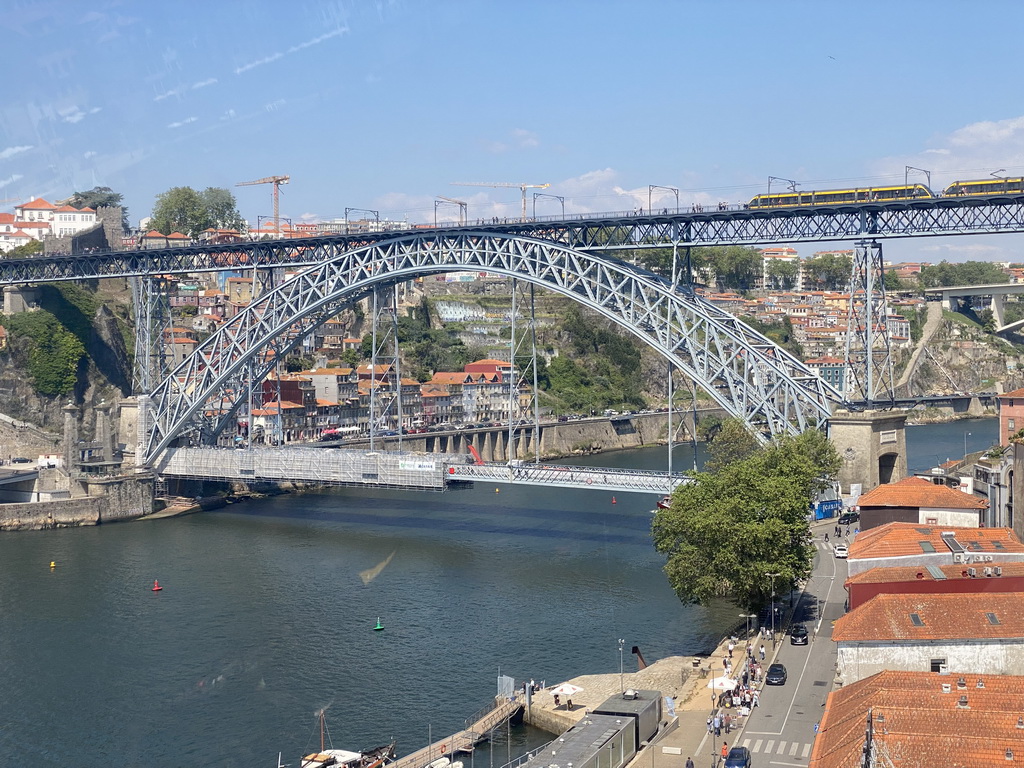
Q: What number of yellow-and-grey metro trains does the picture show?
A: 2